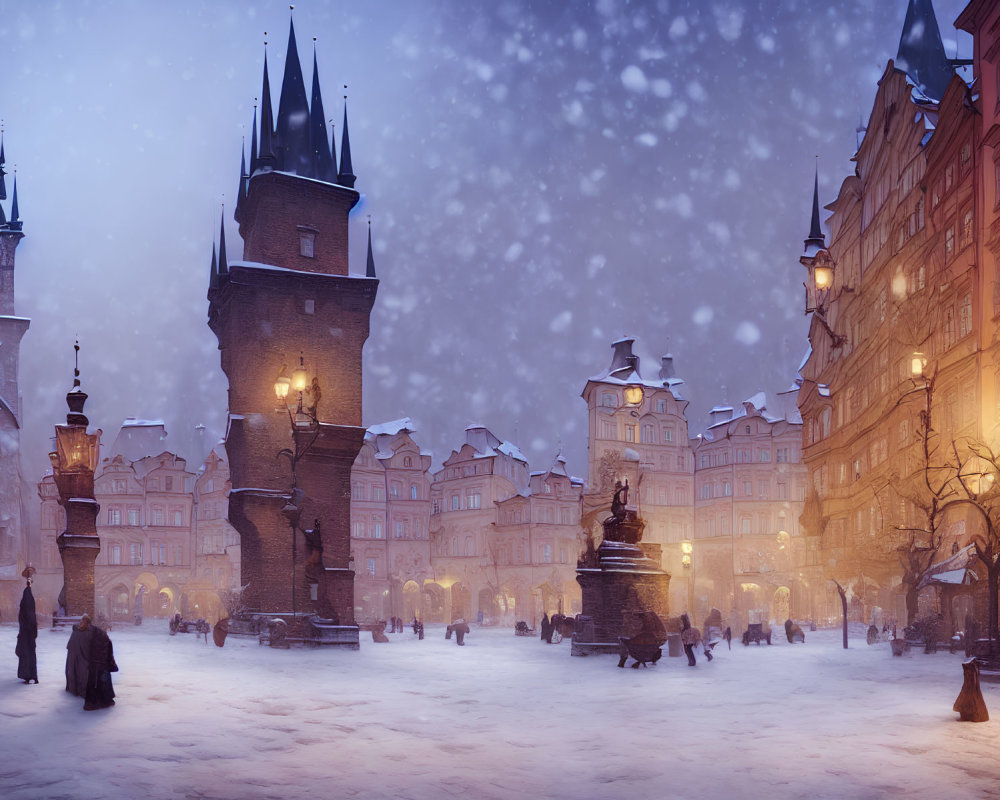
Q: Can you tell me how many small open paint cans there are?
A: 0